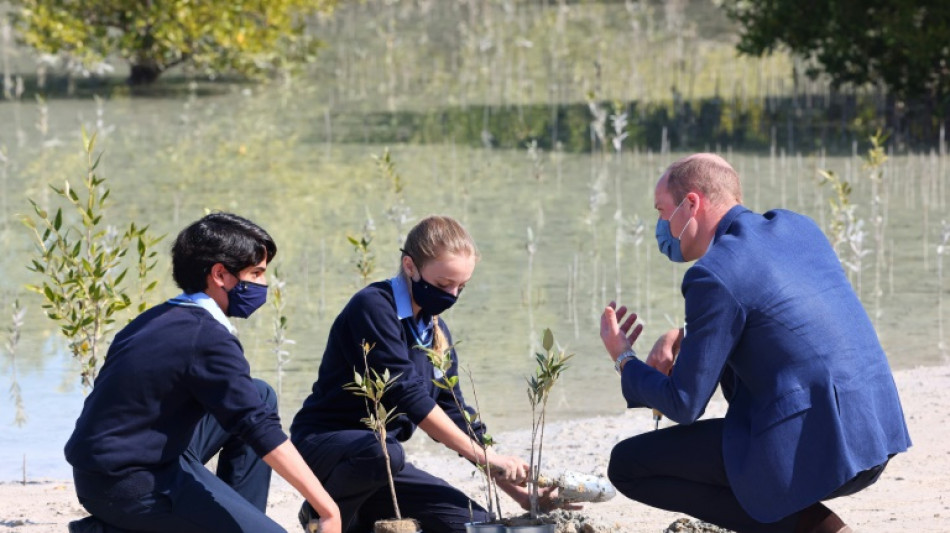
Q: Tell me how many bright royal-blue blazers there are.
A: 1